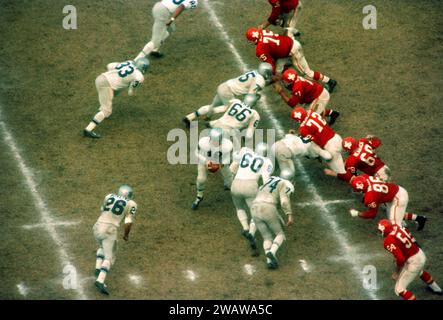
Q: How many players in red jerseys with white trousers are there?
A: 7